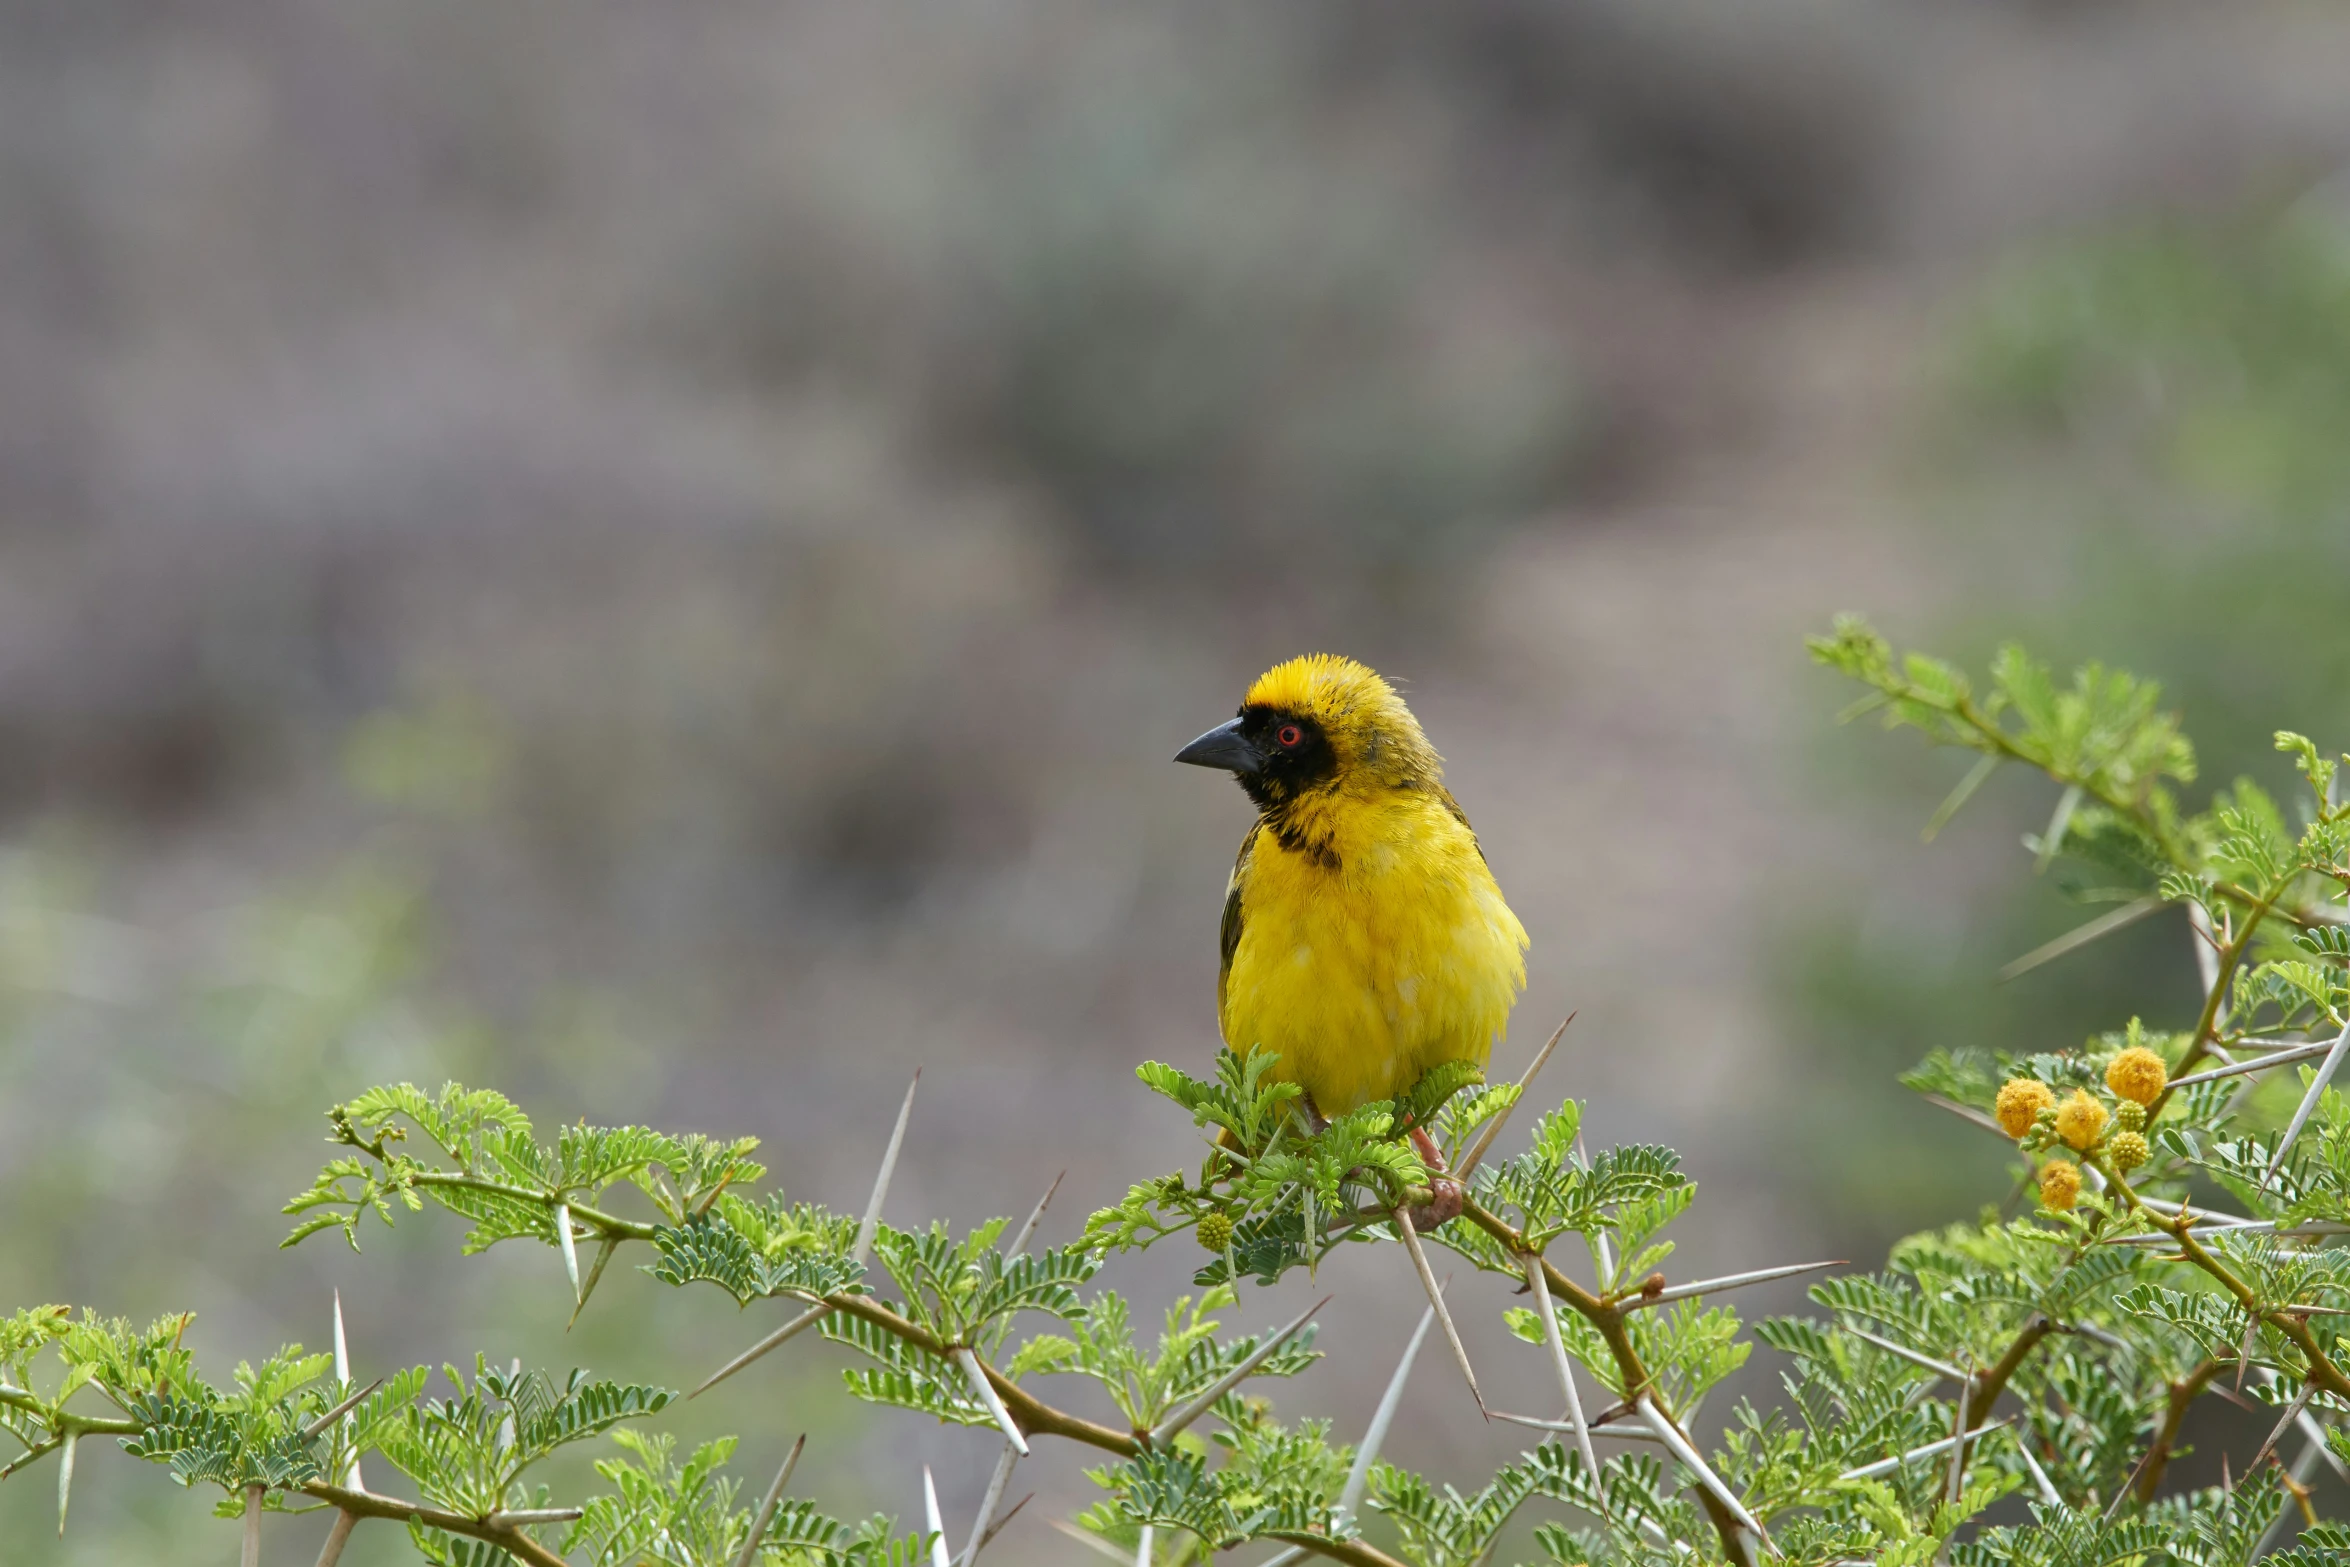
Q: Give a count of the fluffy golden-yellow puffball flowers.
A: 4